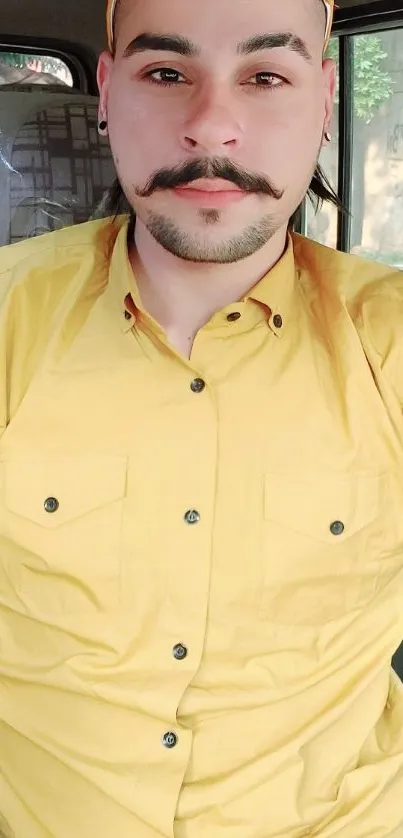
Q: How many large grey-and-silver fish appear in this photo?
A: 0